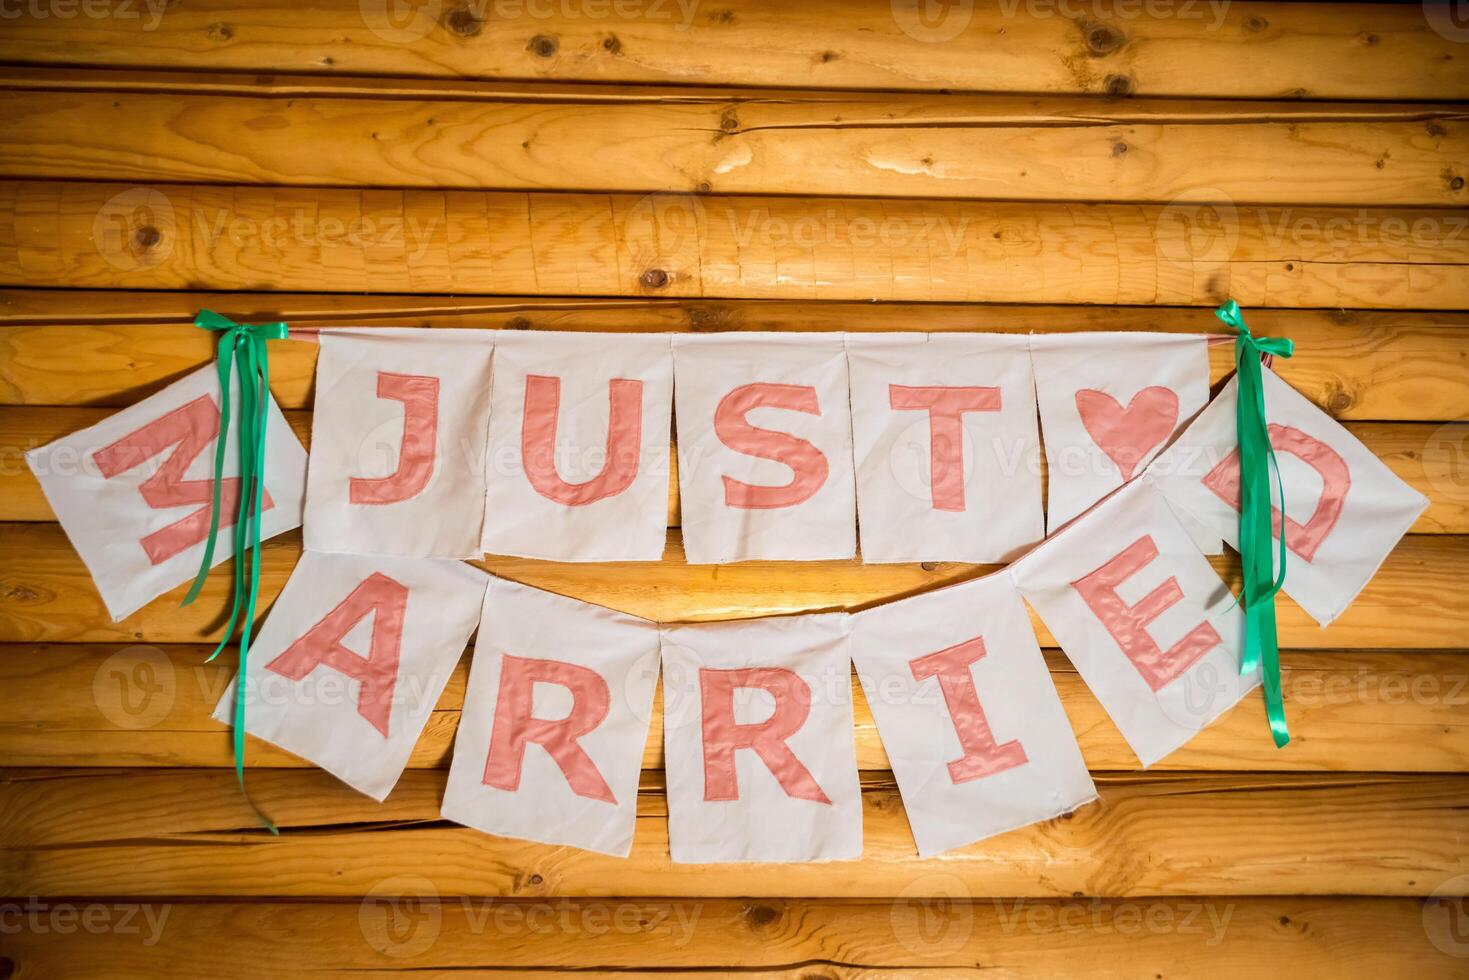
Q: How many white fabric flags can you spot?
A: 12